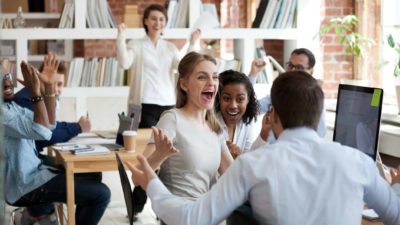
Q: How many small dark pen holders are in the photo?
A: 1